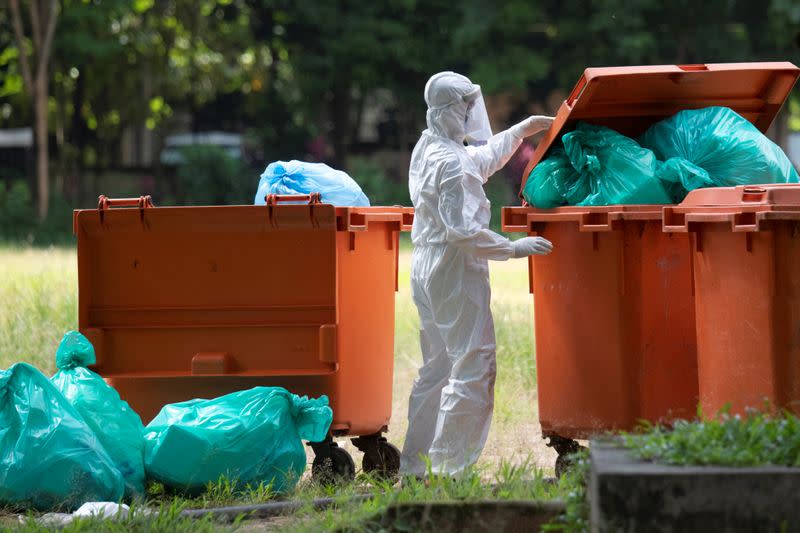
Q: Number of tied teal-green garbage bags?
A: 5